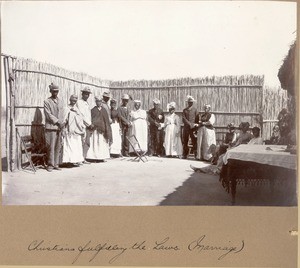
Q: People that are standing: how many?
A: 12